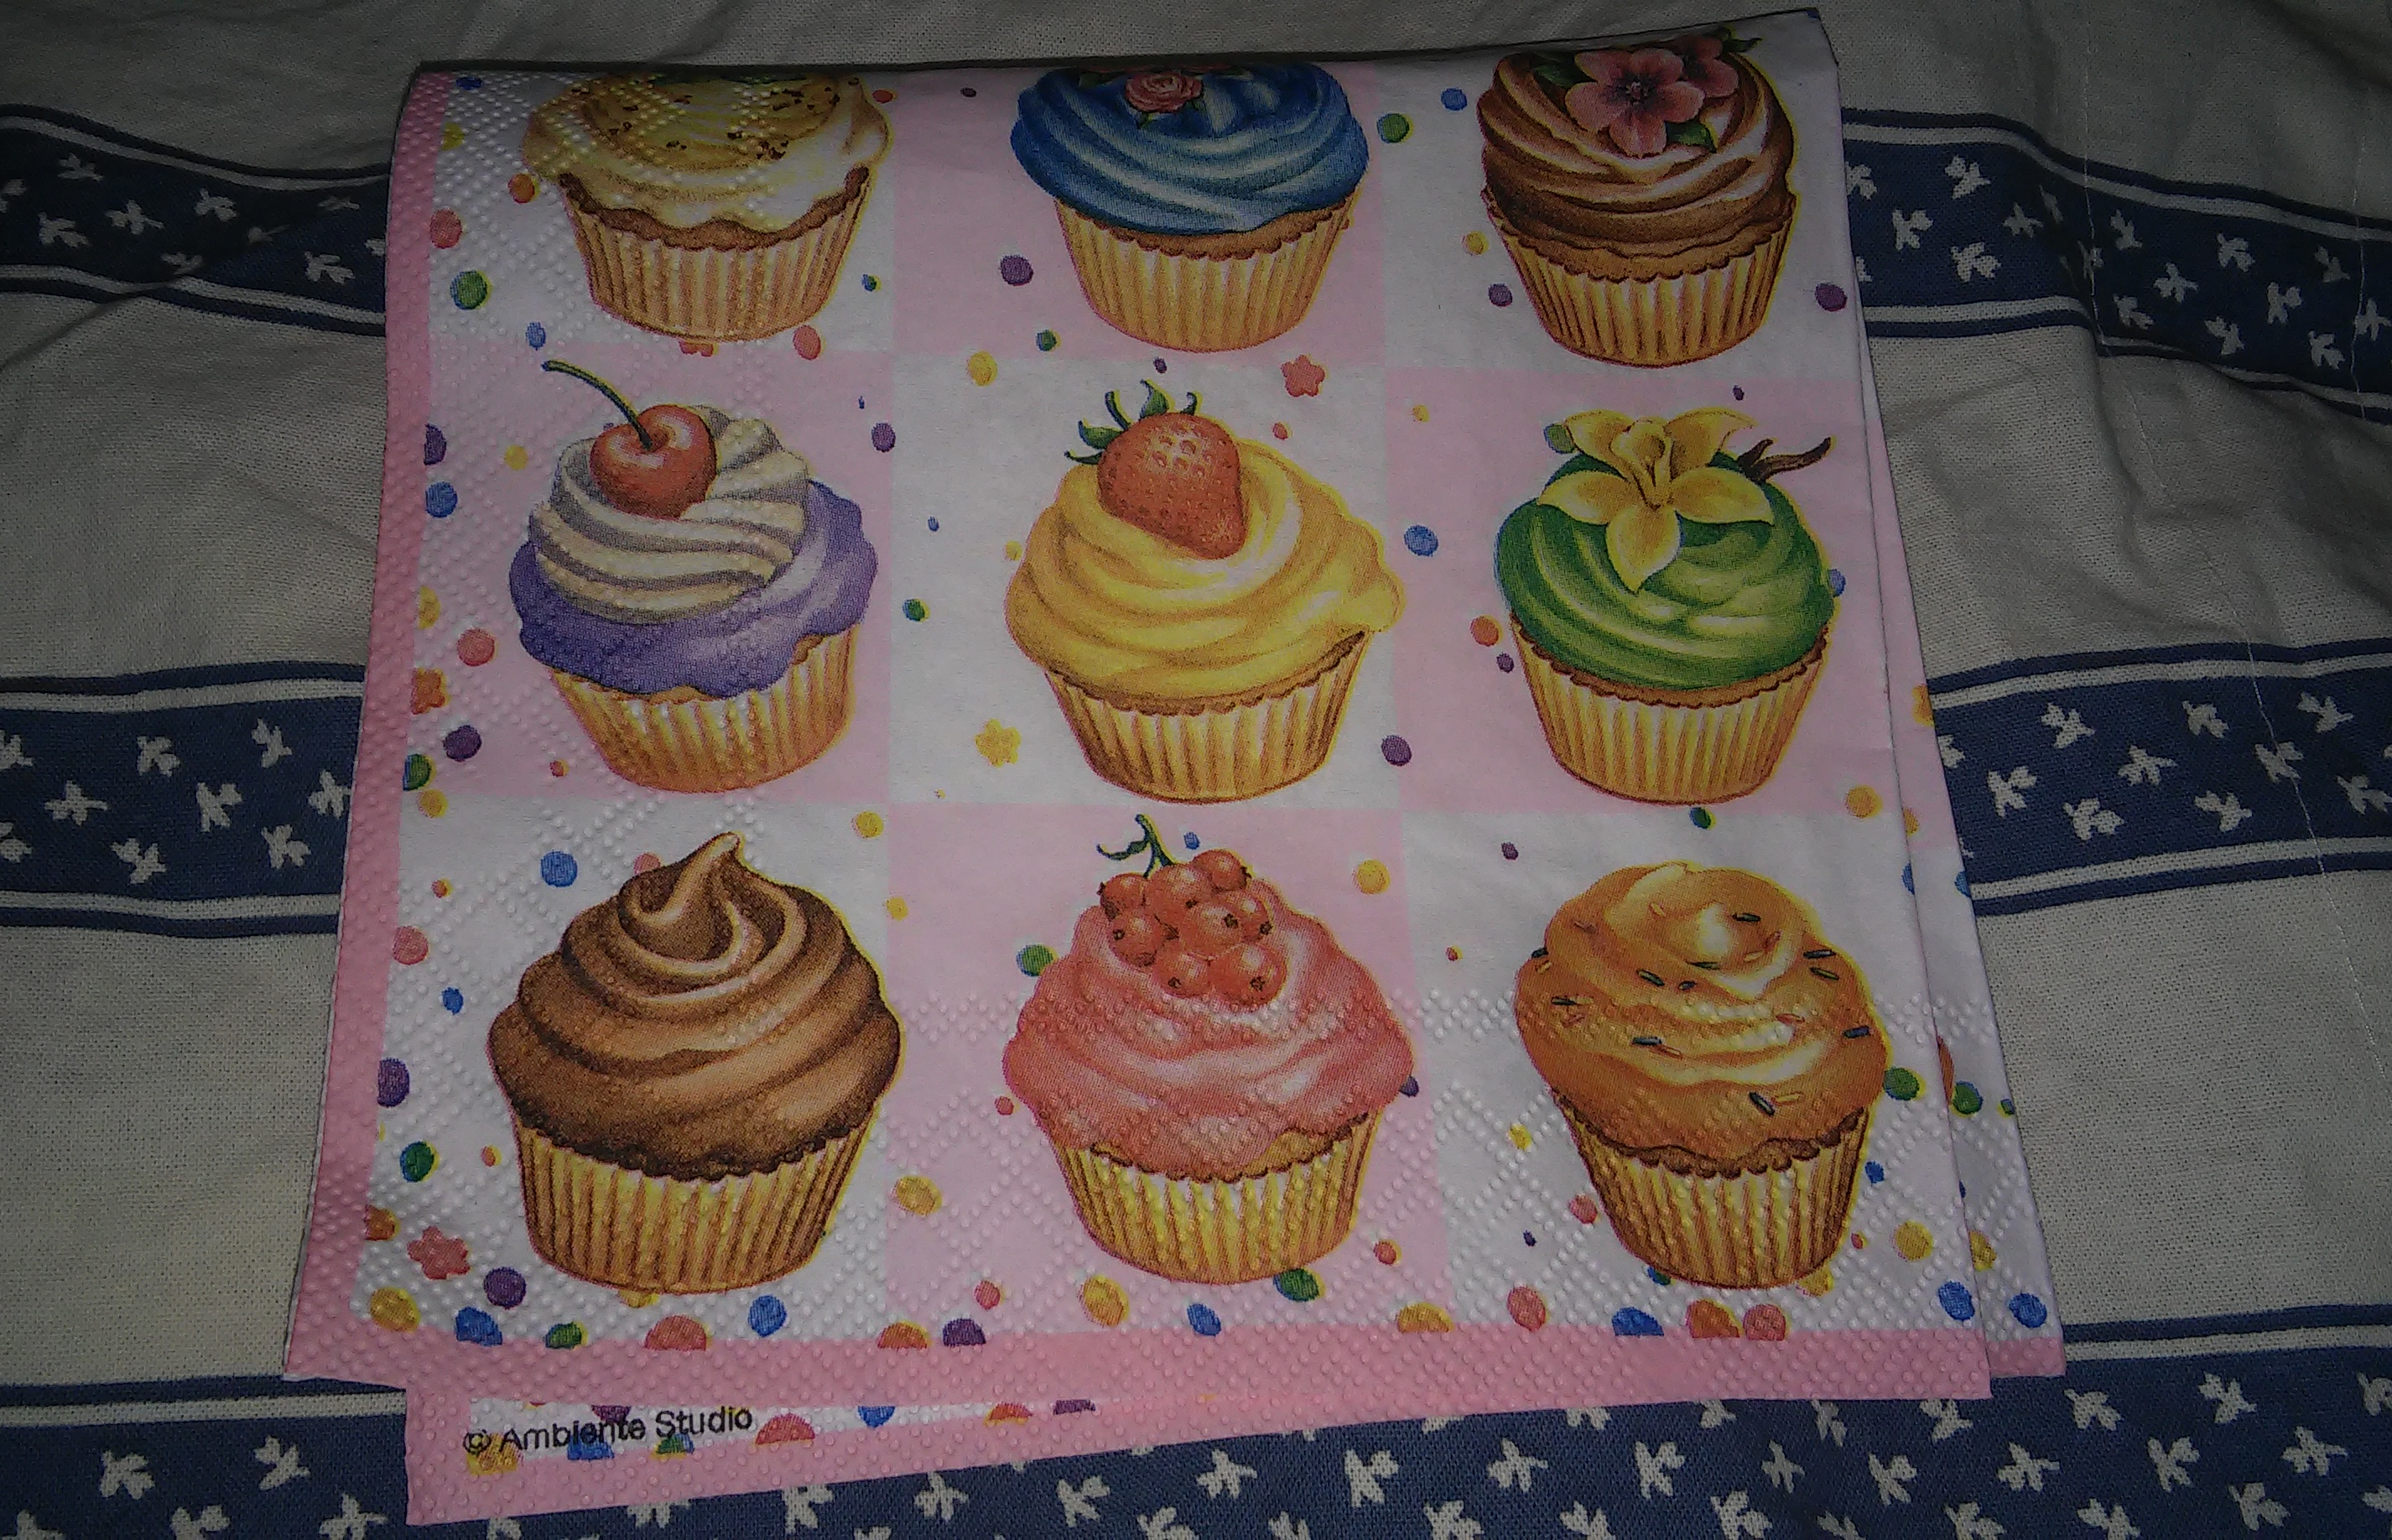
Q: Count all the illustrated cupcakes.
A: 9